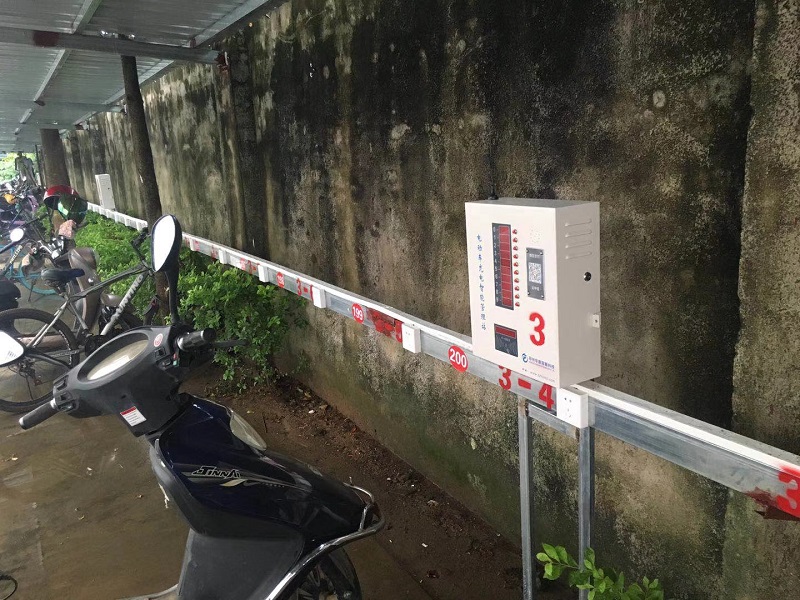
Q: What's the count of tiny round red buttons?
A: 10